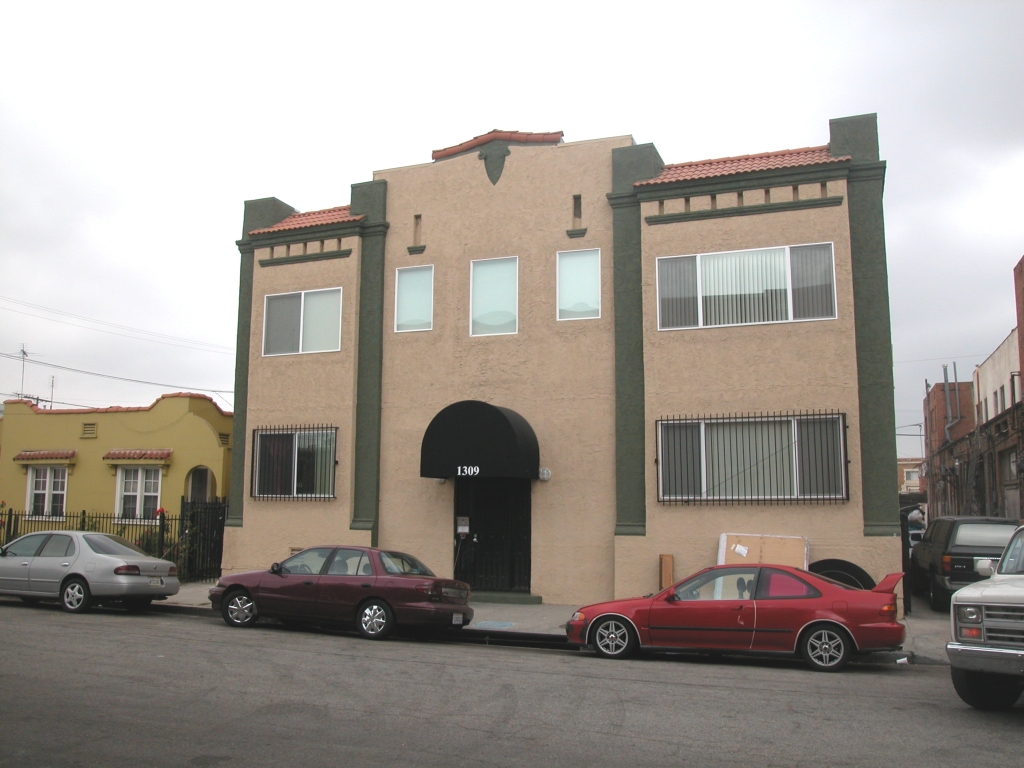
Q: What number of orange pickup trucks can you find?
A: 0